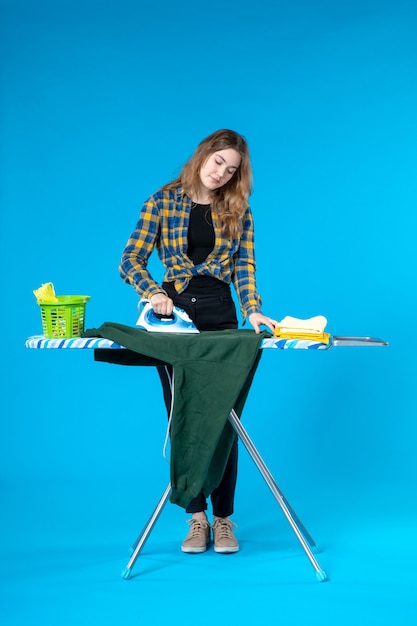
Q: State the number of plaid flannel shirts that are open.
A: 1